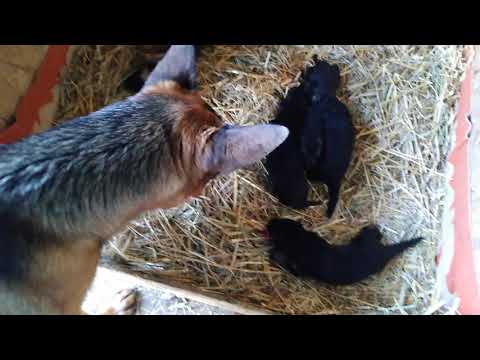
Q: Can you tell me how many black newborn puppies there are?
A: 3